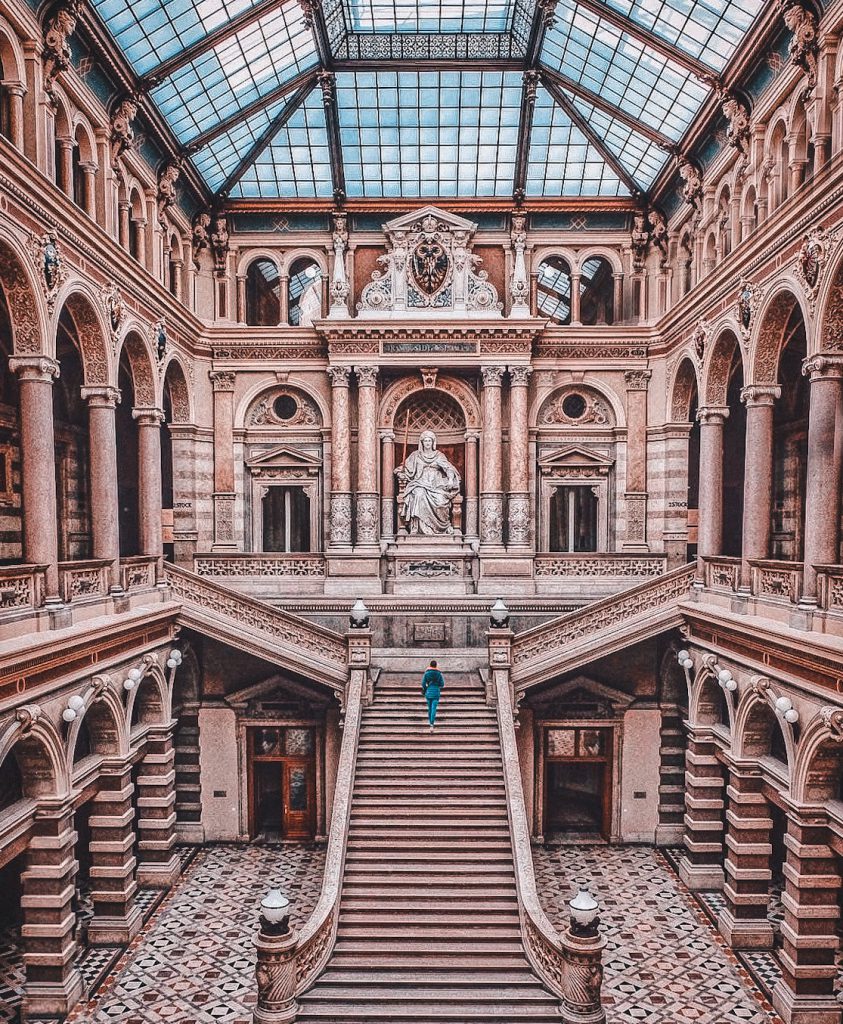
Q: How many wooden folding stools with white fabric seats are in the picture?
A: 0